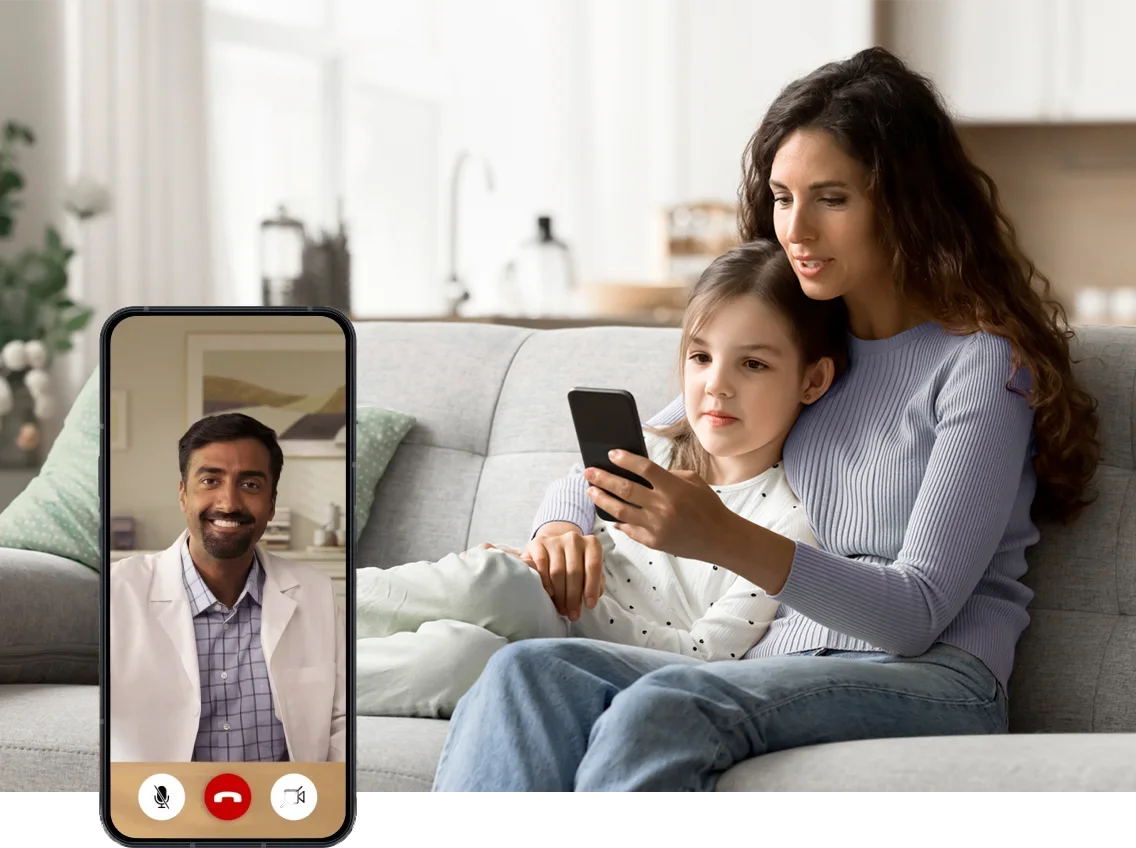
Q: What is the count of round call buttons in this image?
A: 3